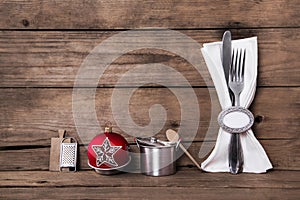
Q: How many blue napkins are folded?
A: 0